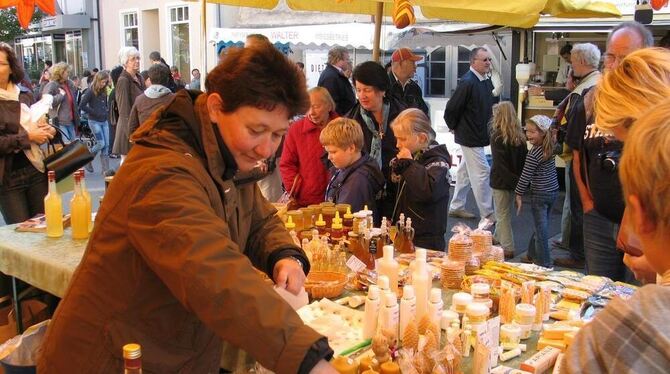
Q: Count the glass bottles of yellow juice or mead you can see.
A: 3